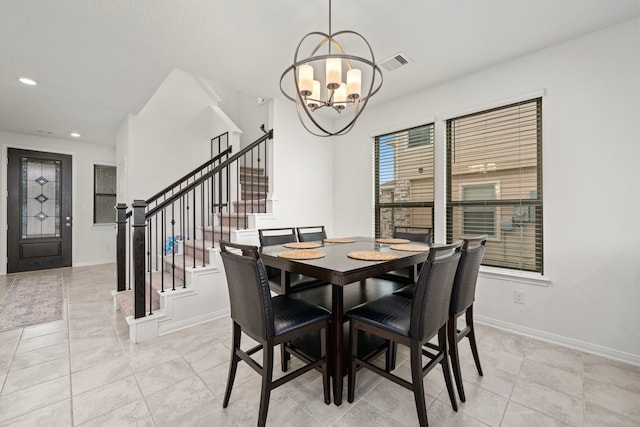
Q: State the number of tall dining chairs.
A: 6